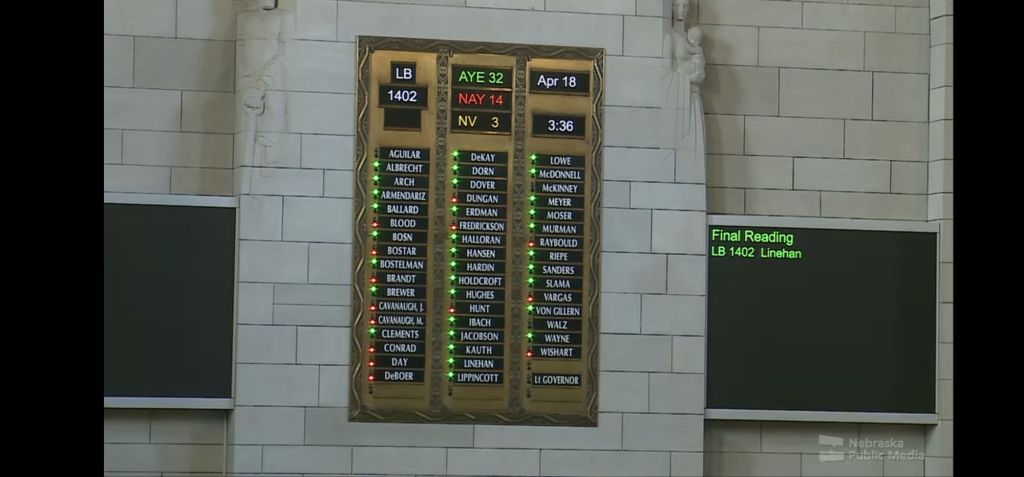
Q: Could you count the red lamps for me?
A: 14